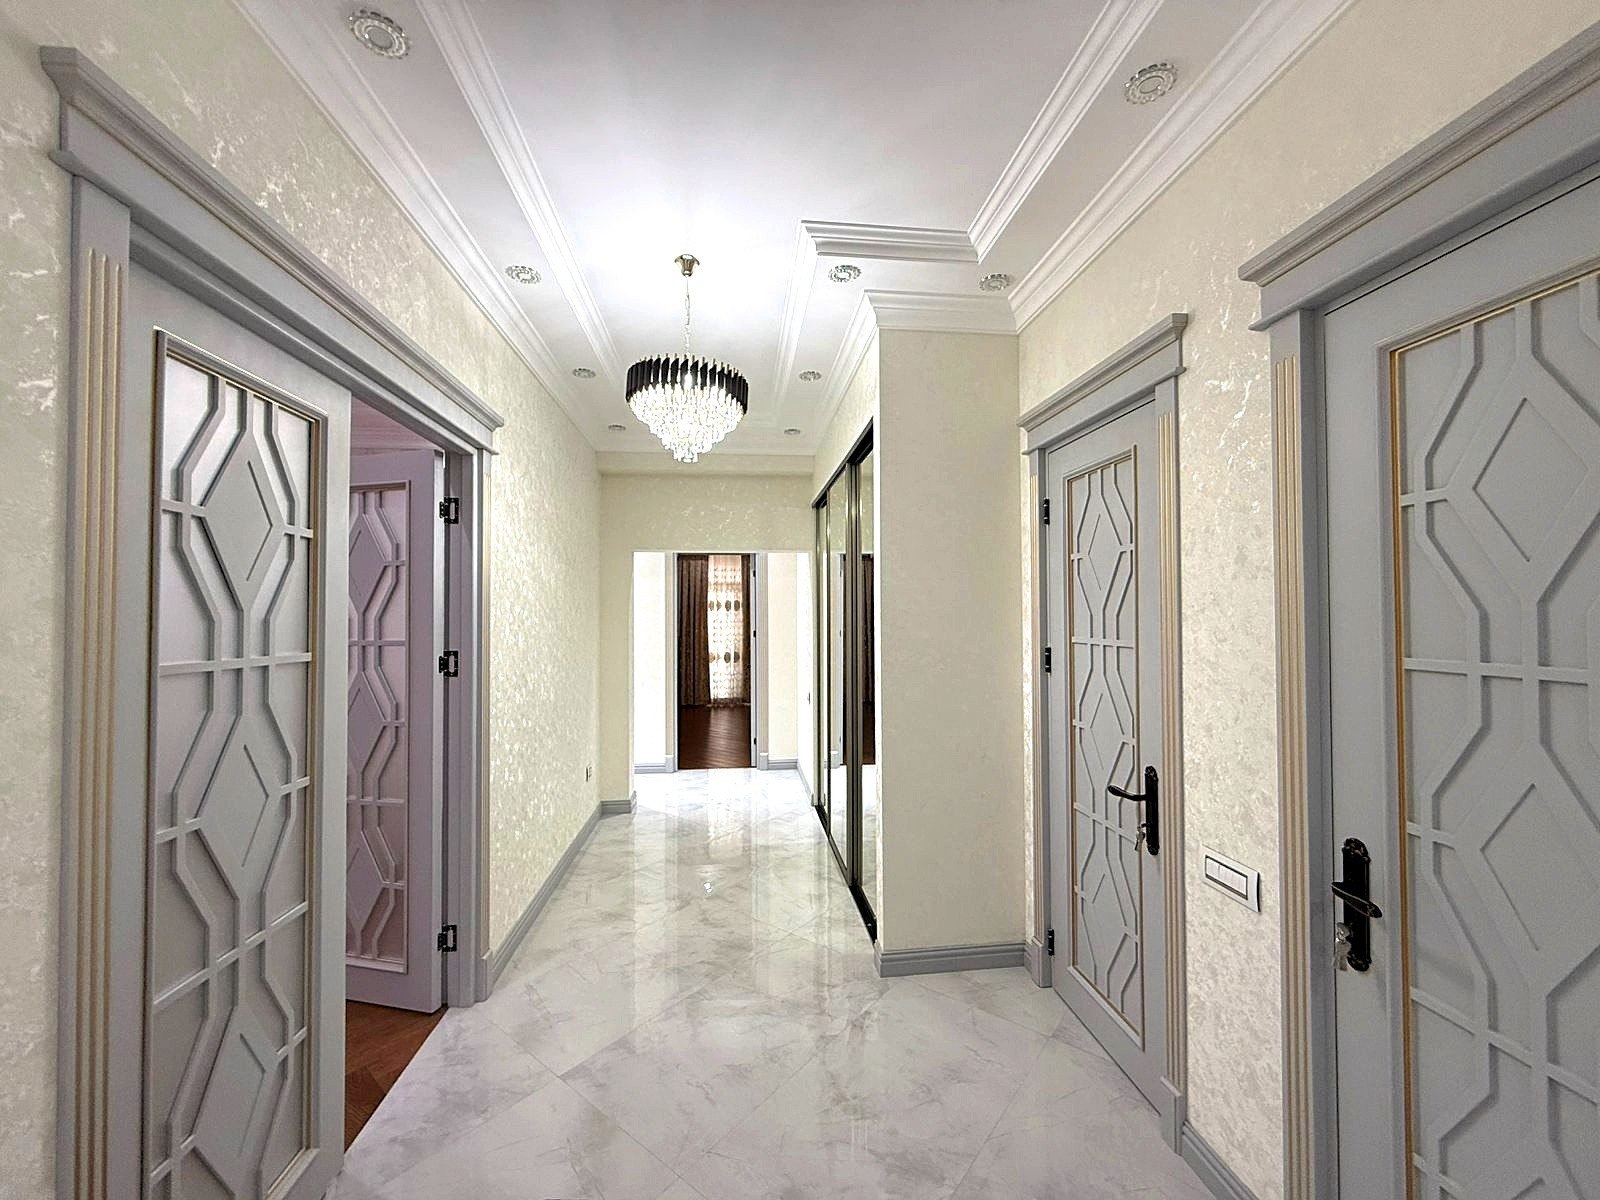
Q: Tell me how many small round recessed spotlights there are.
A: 9